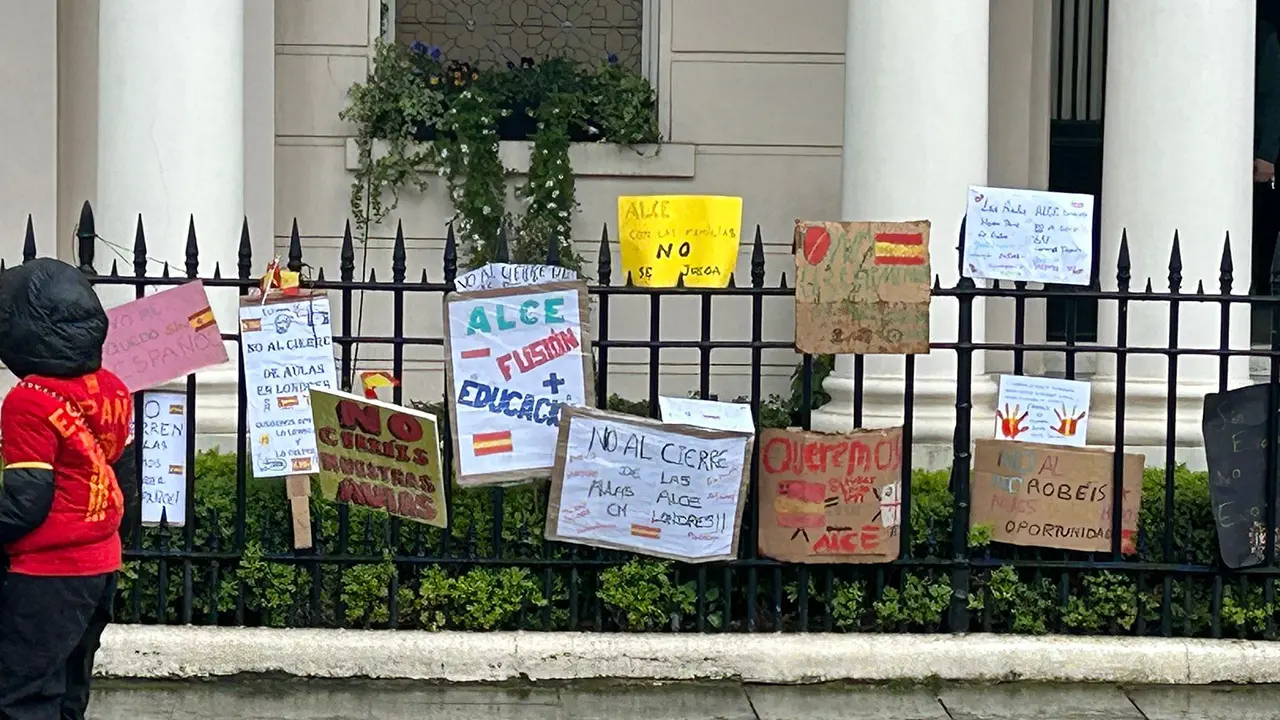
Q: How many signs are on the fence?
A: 15